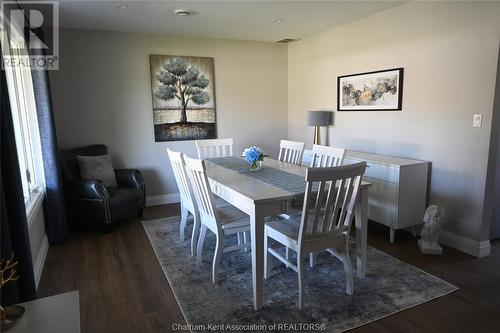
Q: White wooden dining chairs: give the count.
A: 6